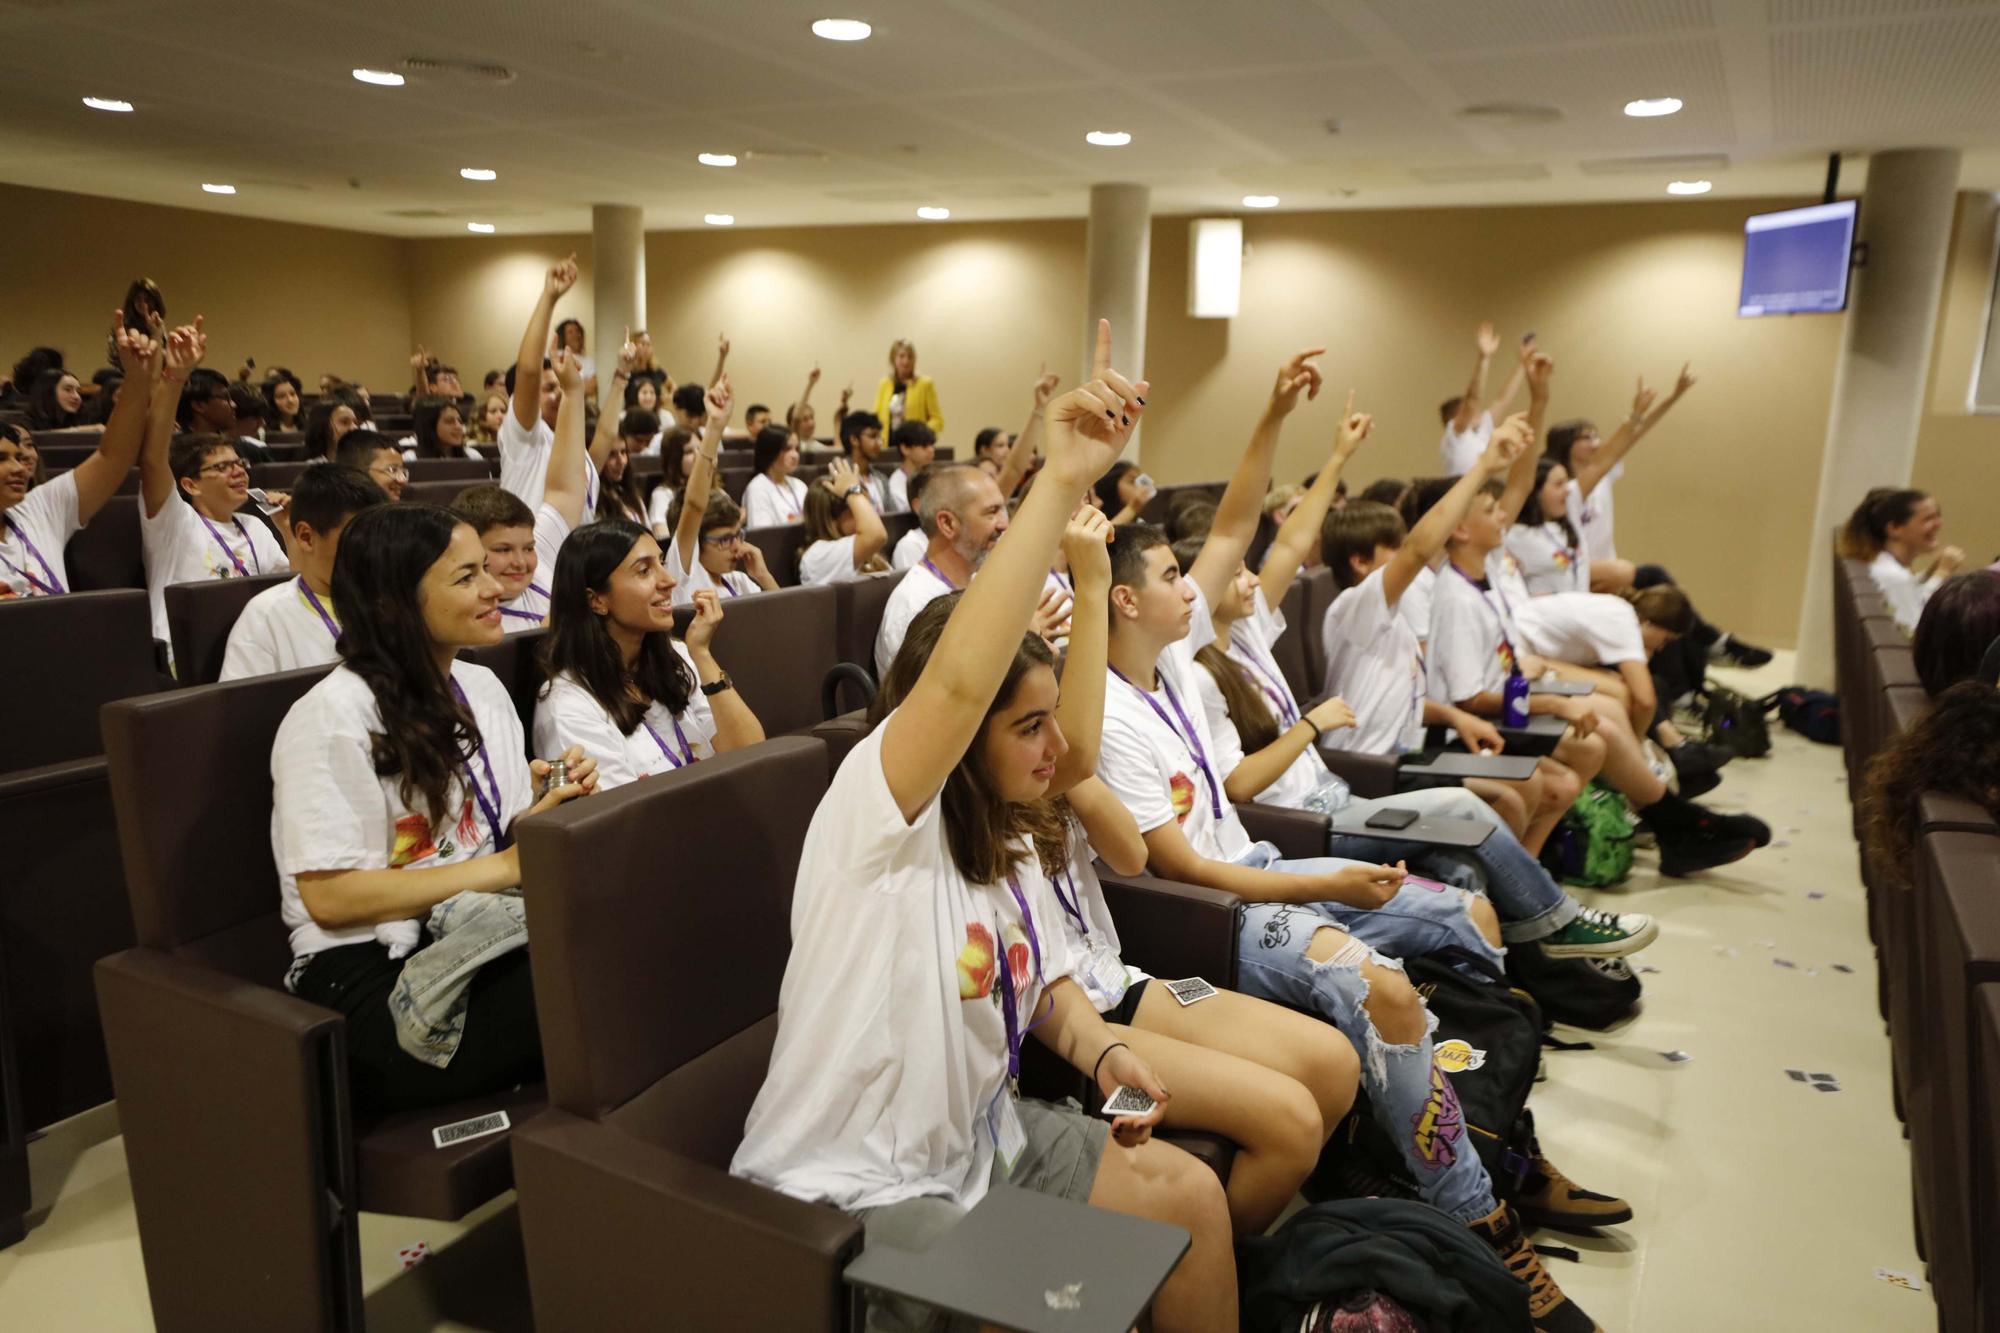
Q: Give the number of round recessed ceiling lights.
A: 13